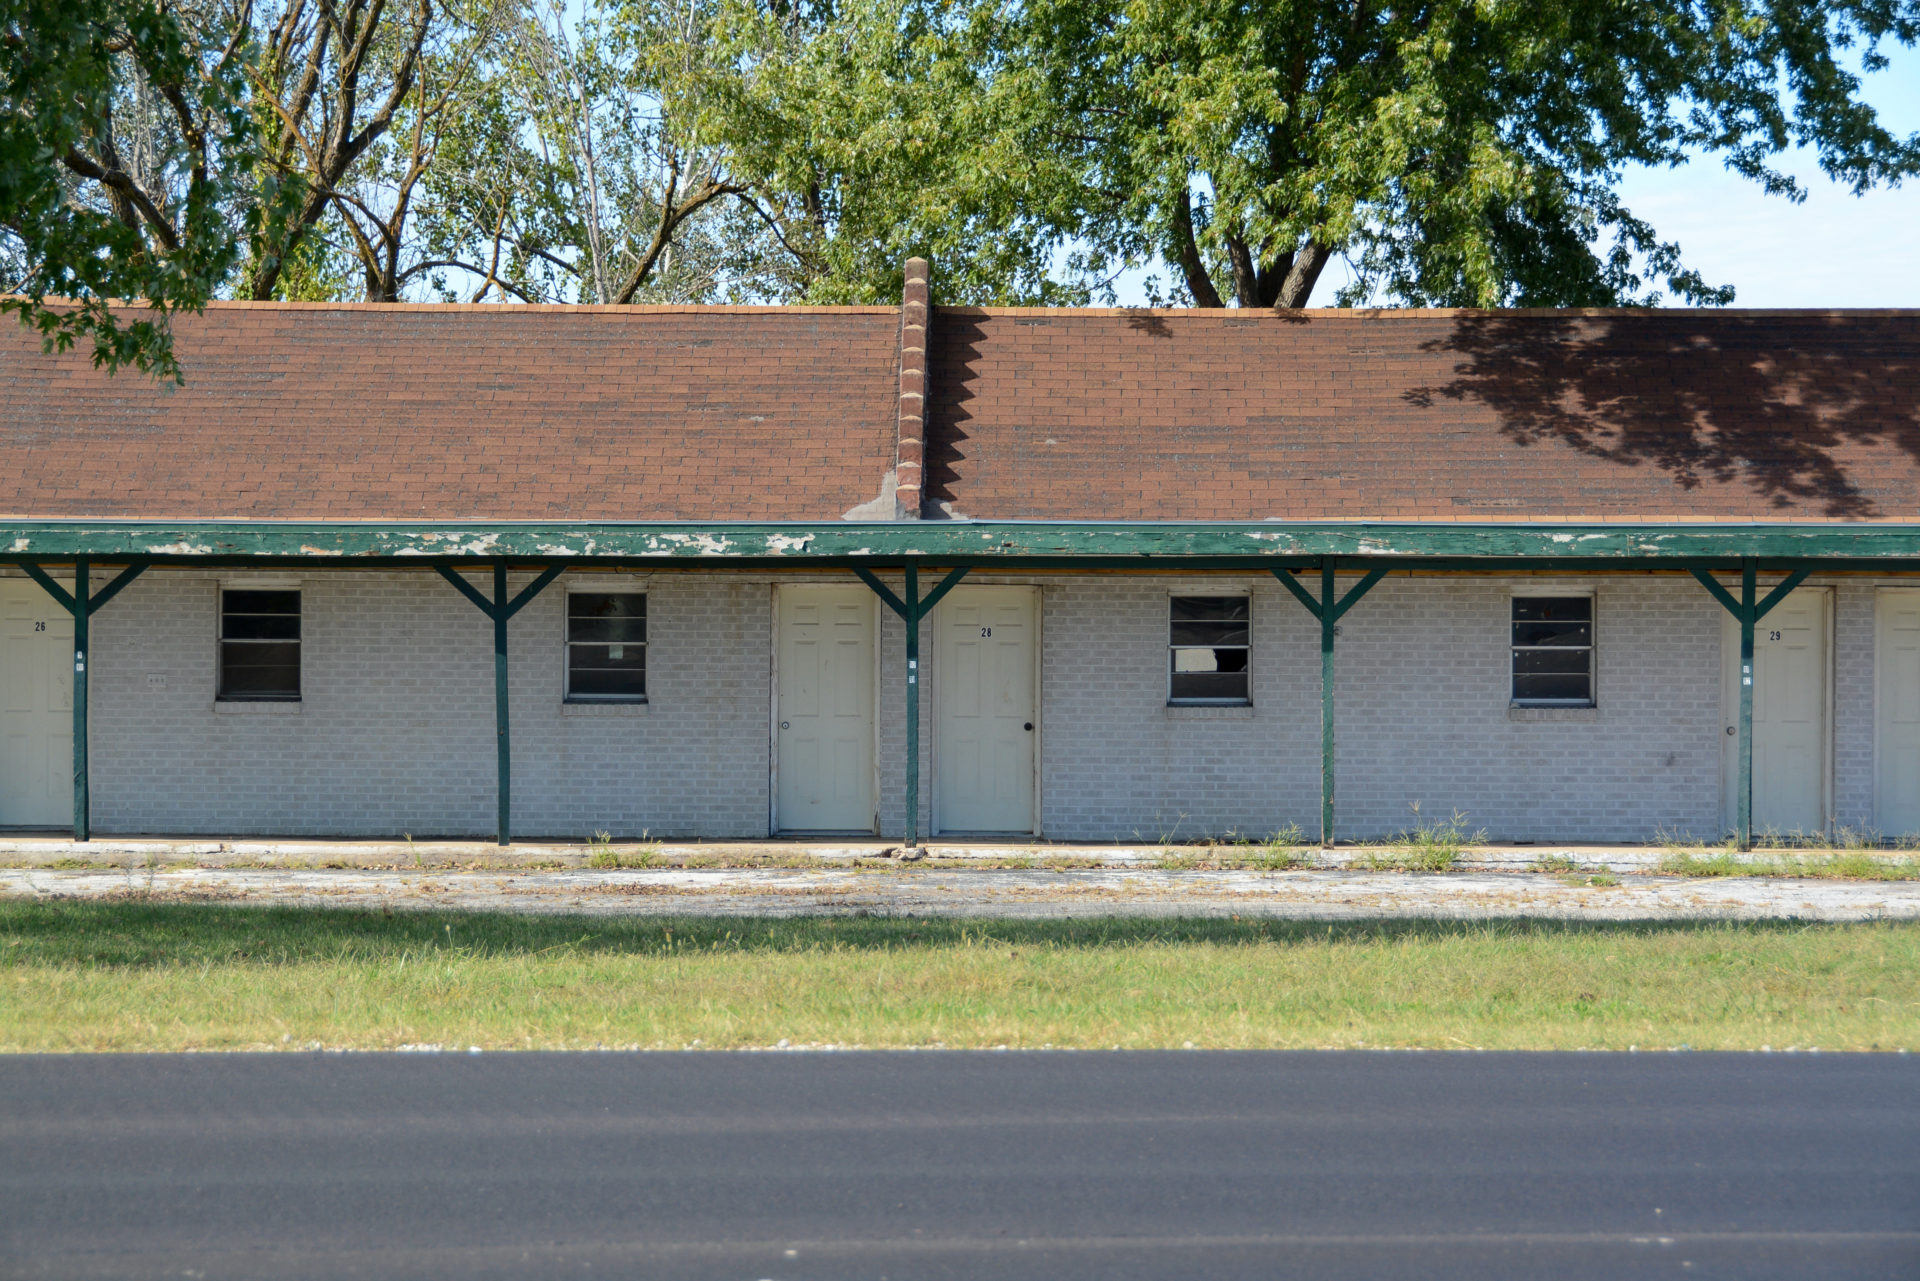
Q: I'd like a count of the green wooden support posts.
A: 5